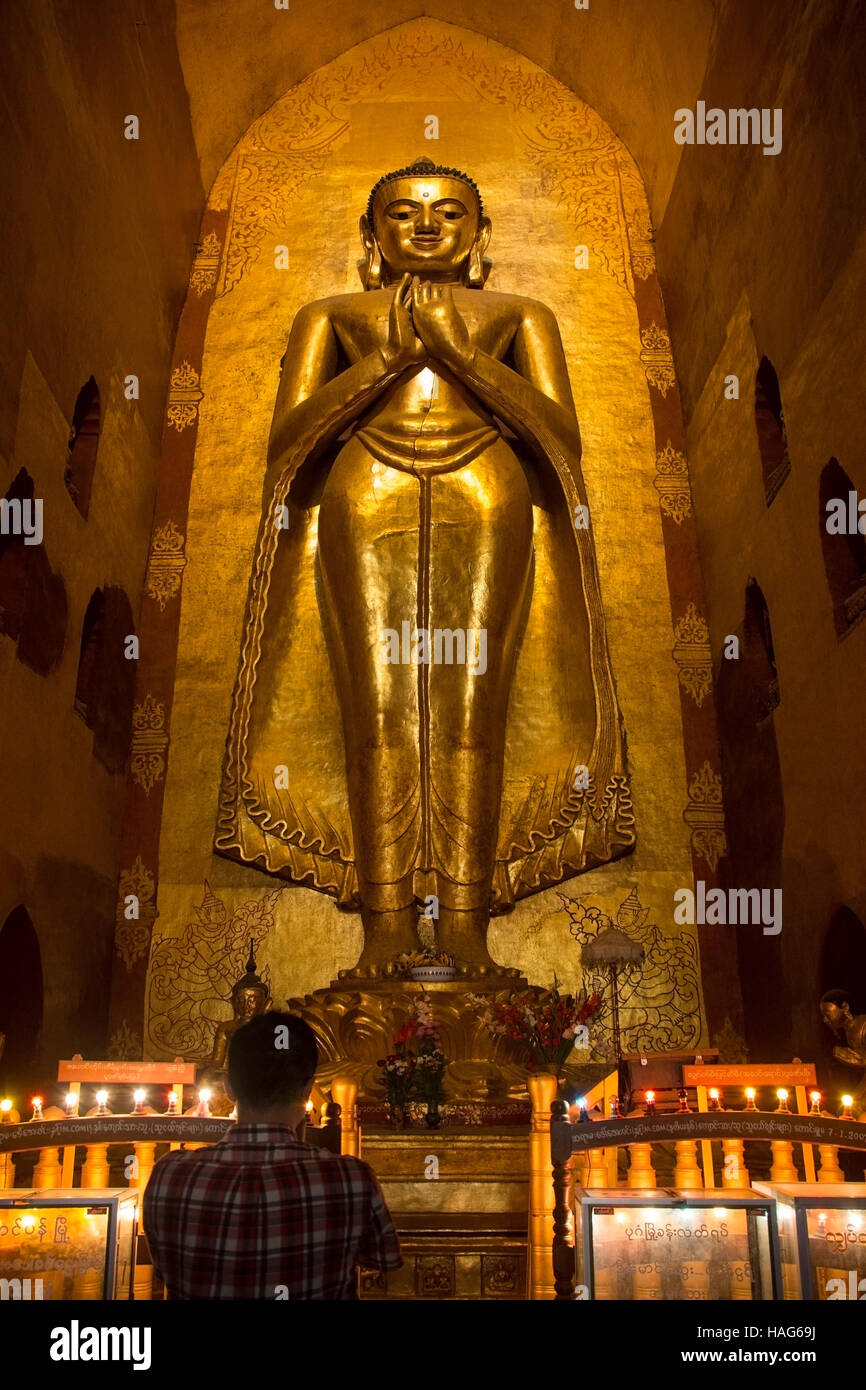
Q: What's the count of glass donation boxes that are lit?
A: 3